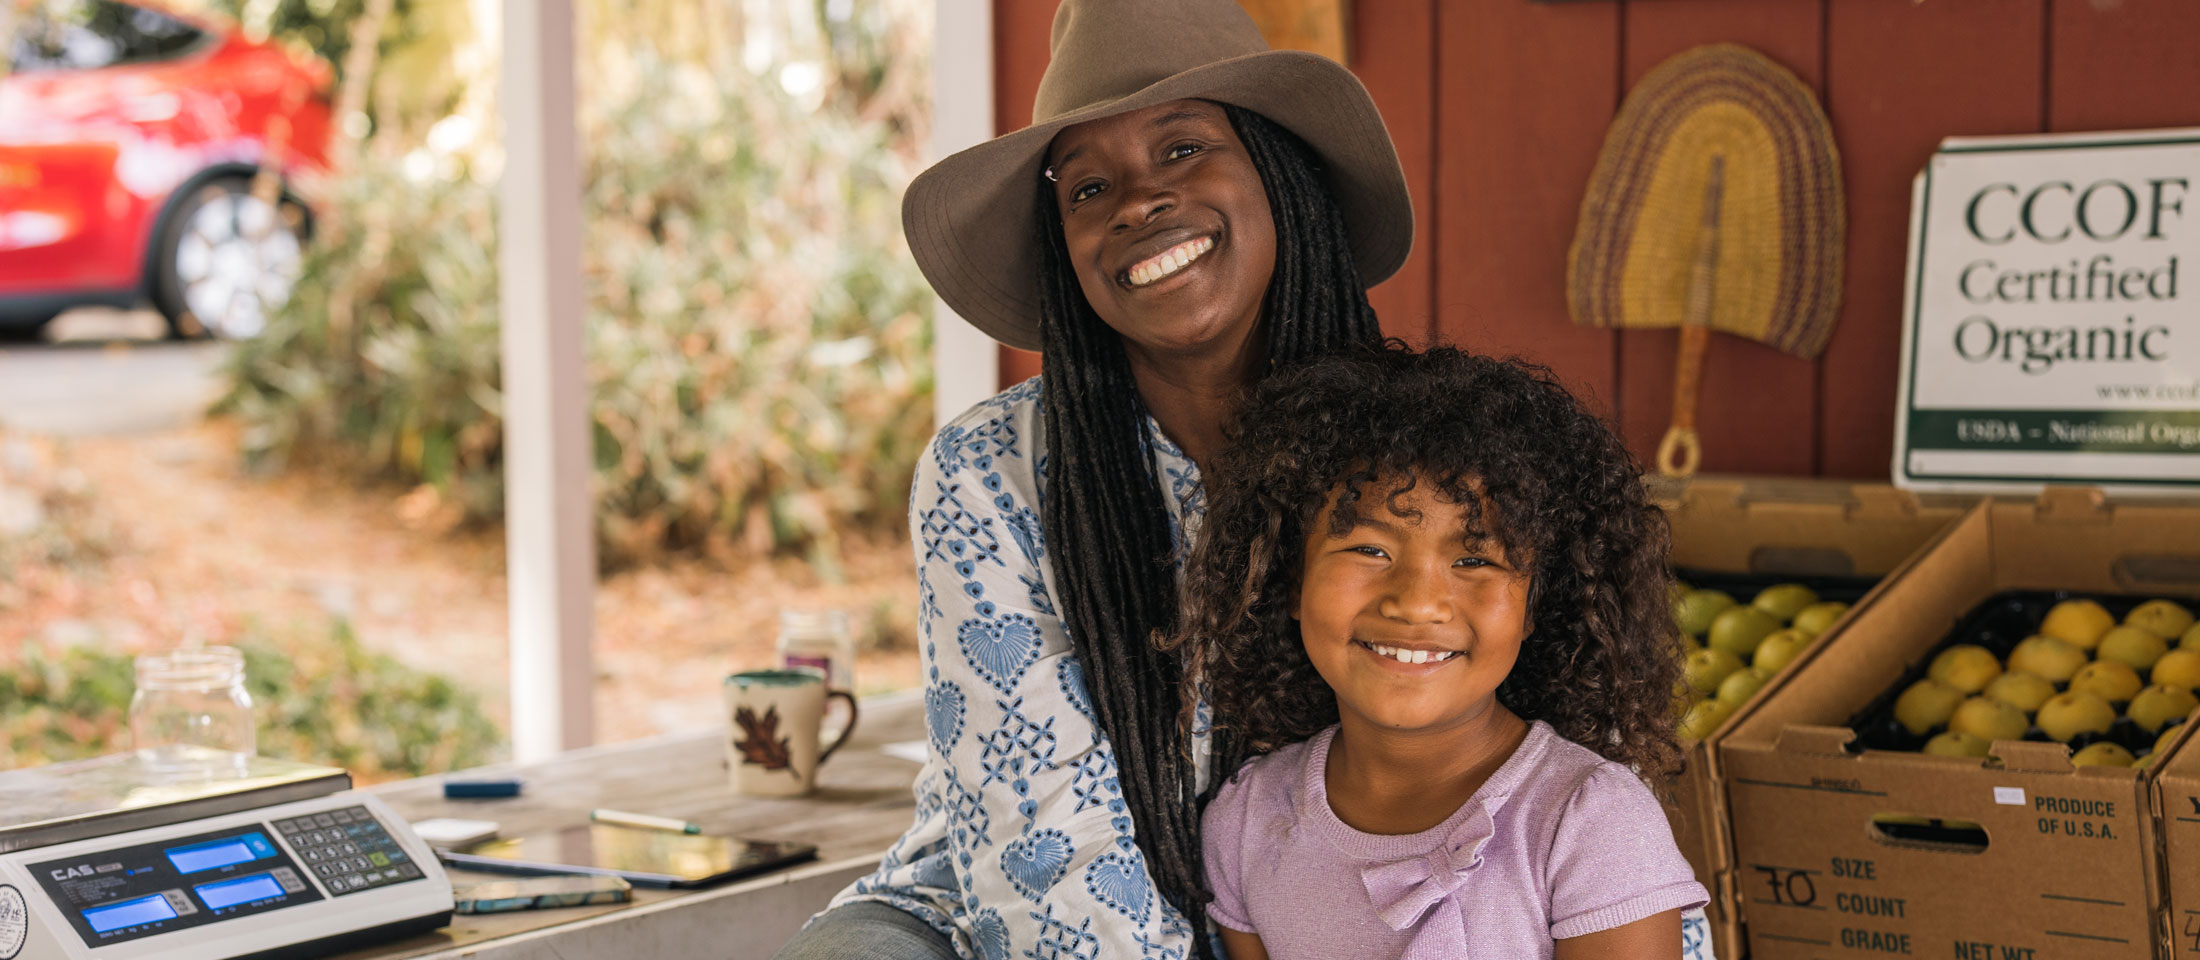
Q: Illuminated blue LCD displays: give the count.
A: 3